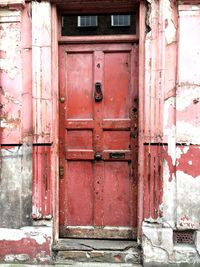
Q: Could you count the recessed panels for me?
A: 6